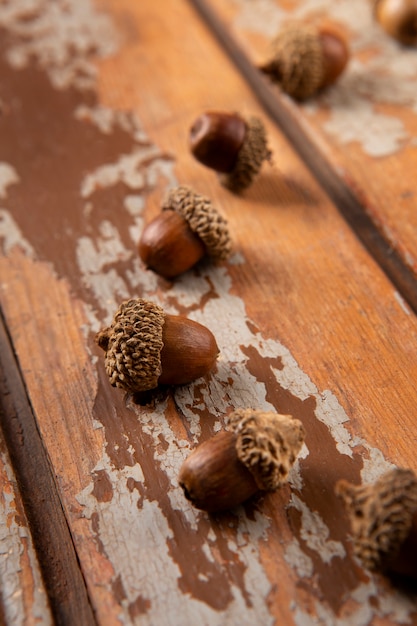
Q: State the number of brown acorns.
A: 7